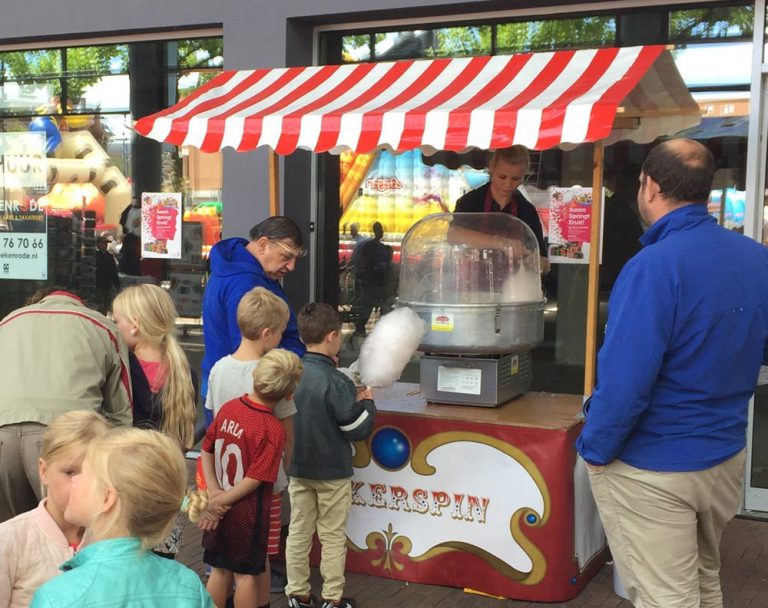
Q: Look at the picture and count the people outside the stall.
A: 9